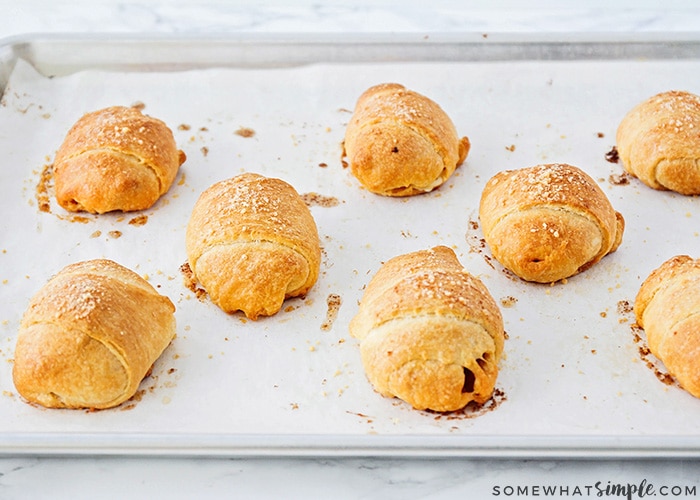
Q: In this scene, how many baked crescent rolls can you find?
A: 8